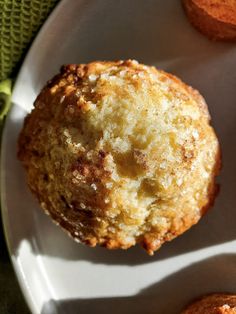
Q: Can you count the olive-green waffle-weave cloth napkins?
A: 1